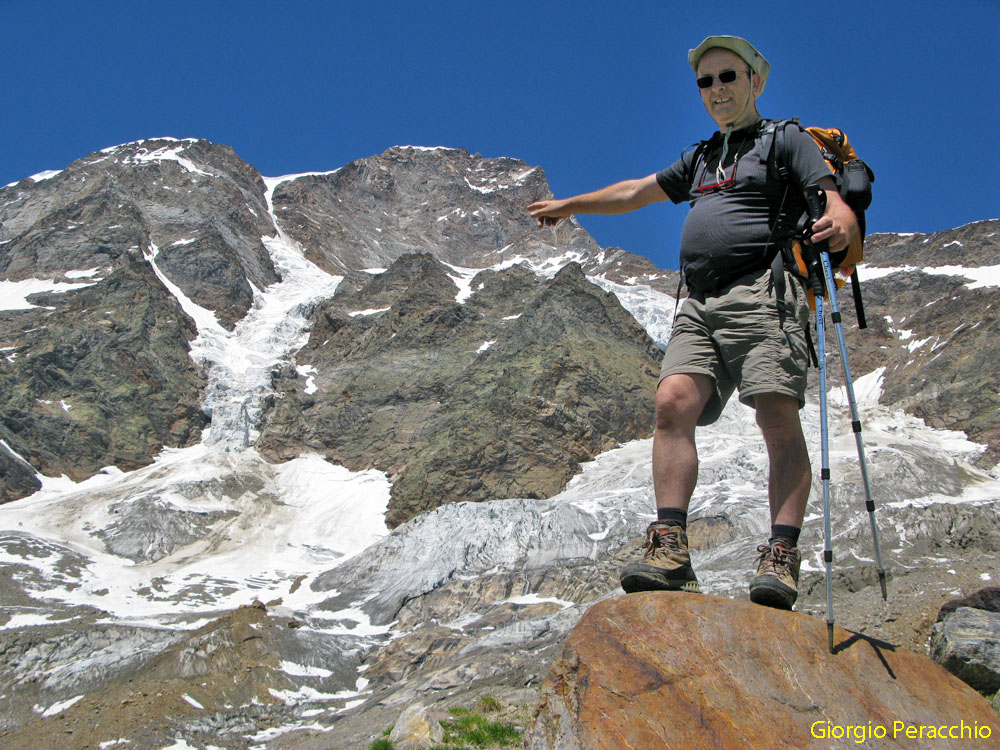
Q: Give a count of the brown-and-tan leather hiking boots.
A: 2